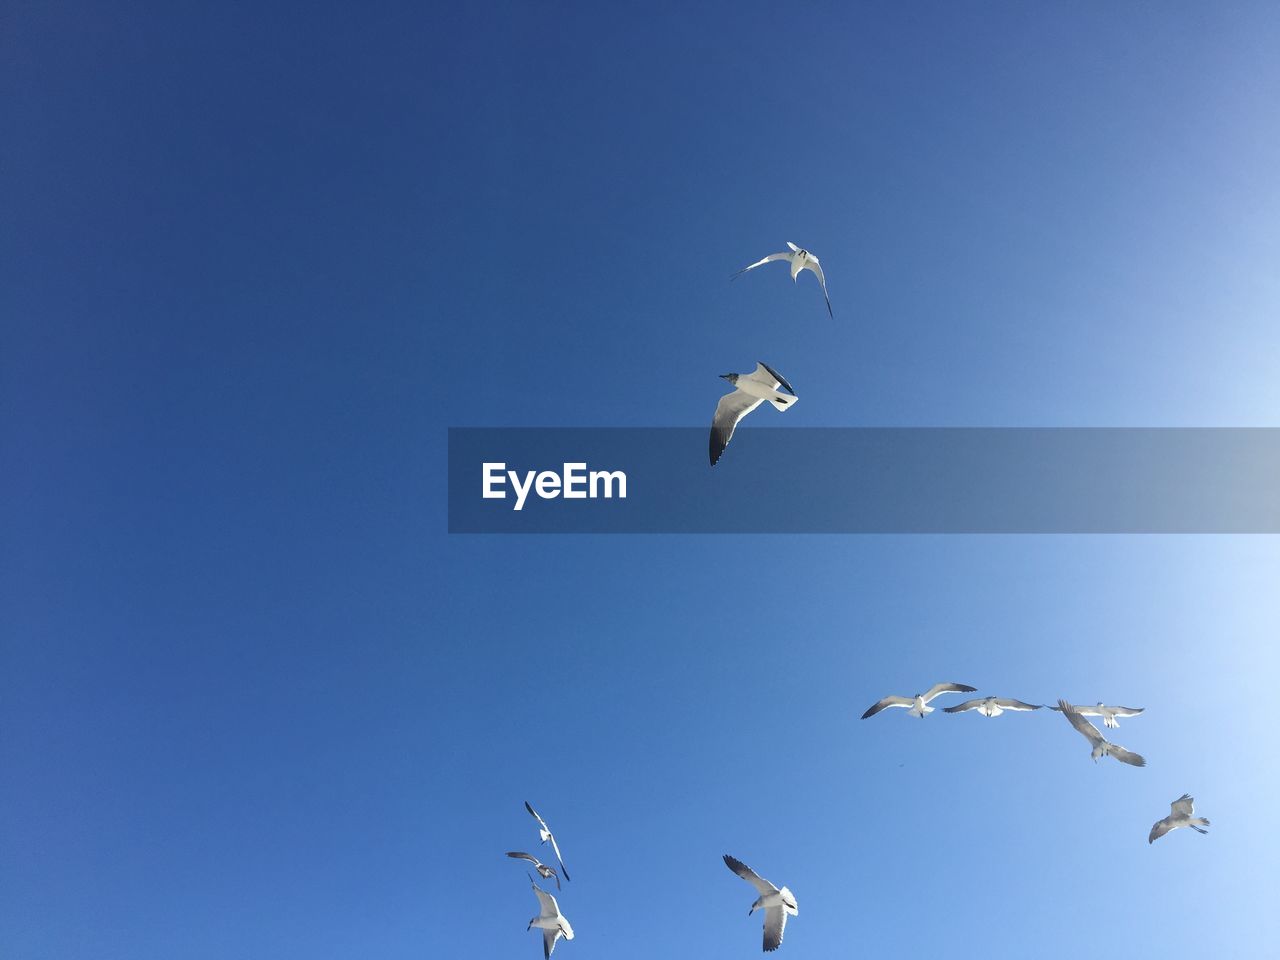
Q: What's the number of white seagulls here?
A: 11